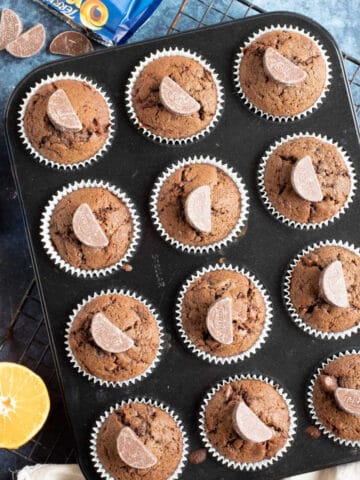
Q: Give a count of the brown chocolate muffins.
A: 12